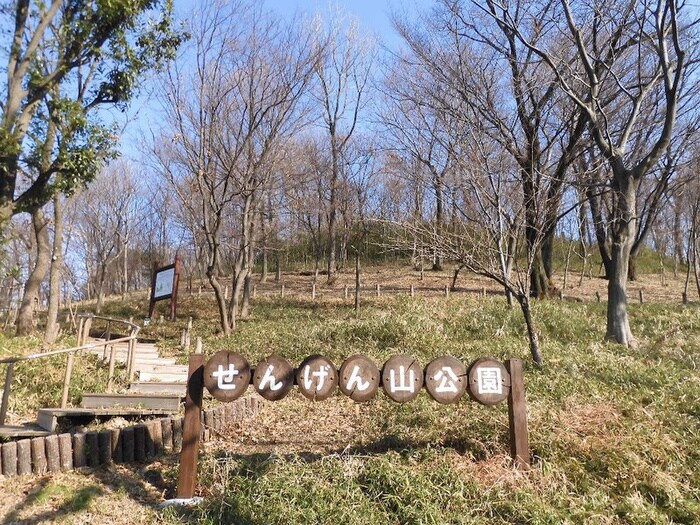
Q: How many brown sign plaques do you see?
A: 7